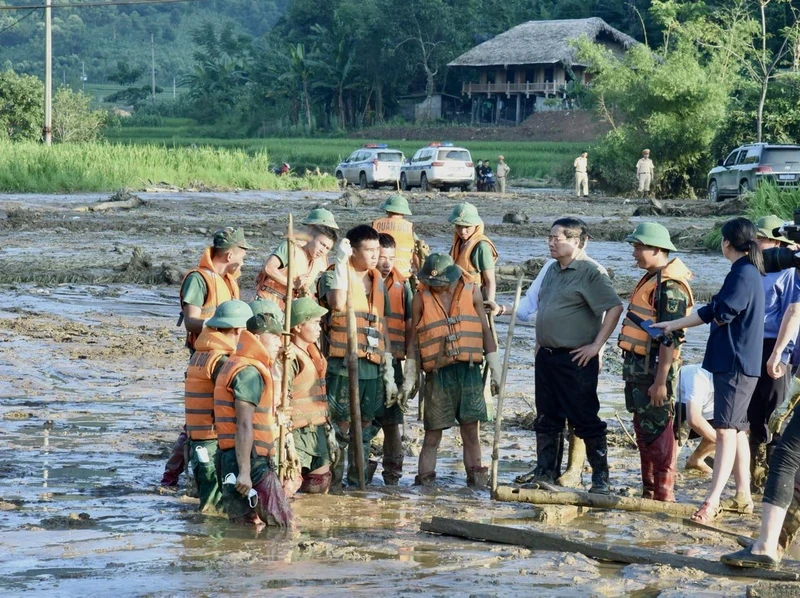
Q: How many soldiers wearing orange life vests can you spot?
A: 11